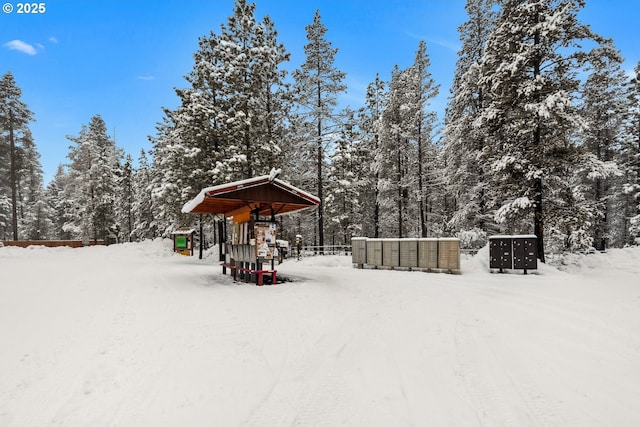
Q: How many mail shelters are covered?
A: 1